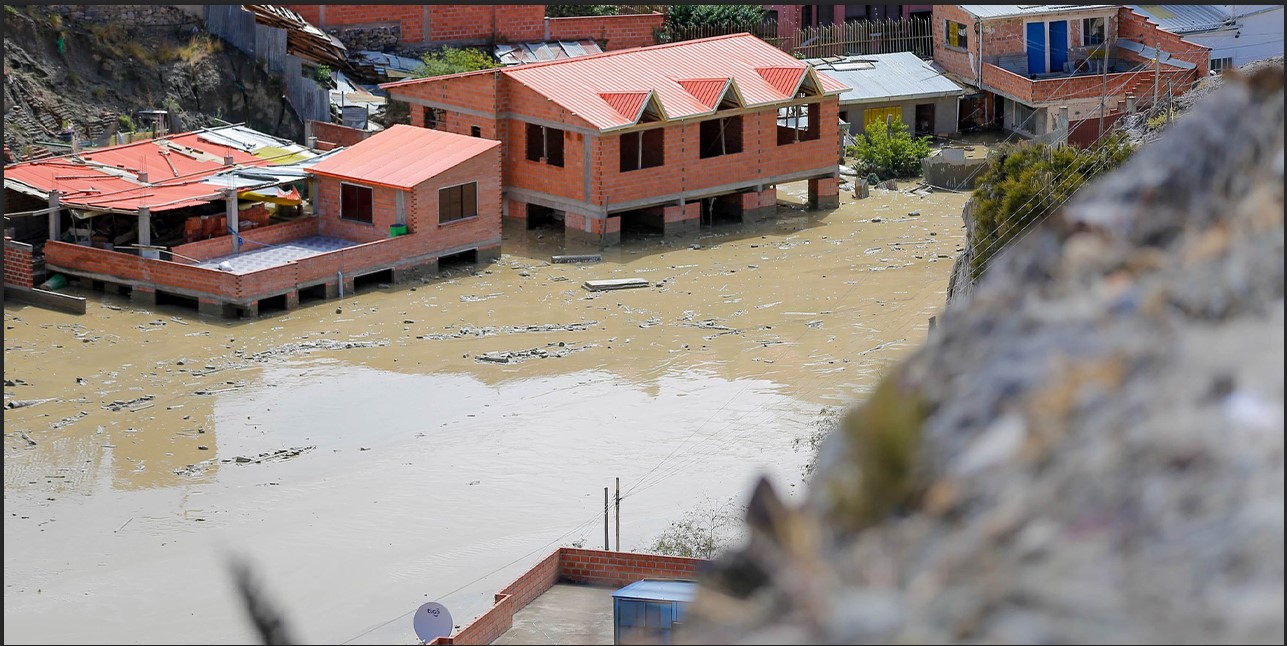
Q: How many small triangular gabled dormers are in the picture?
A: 3